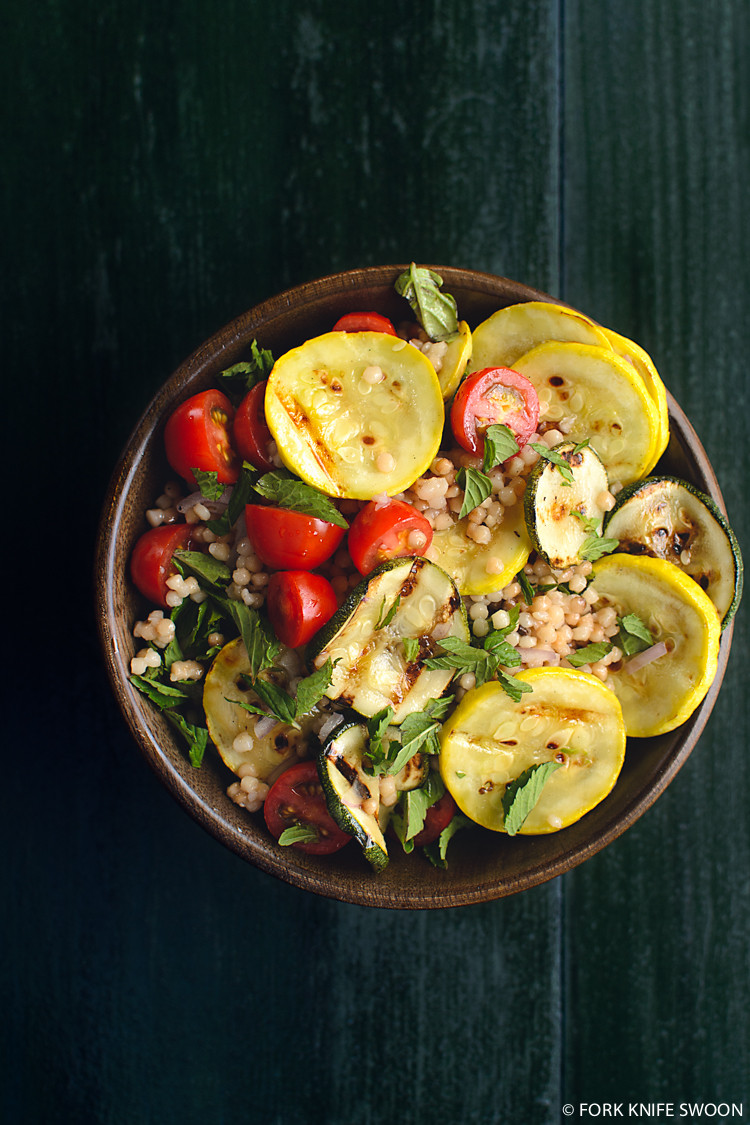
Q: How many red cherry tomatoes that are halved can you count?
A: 10